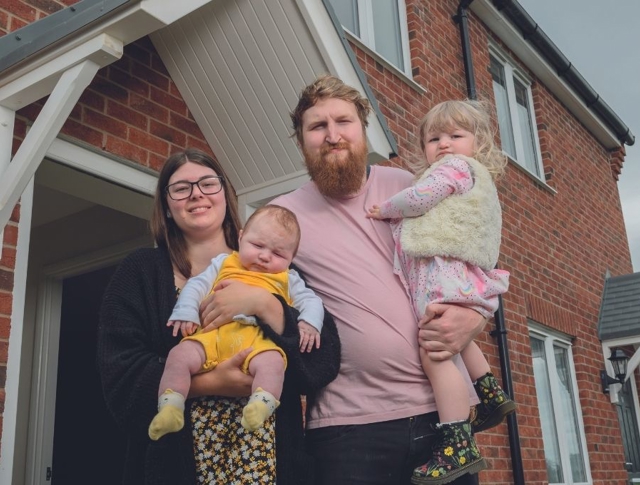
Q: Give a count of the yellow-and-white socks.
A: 2